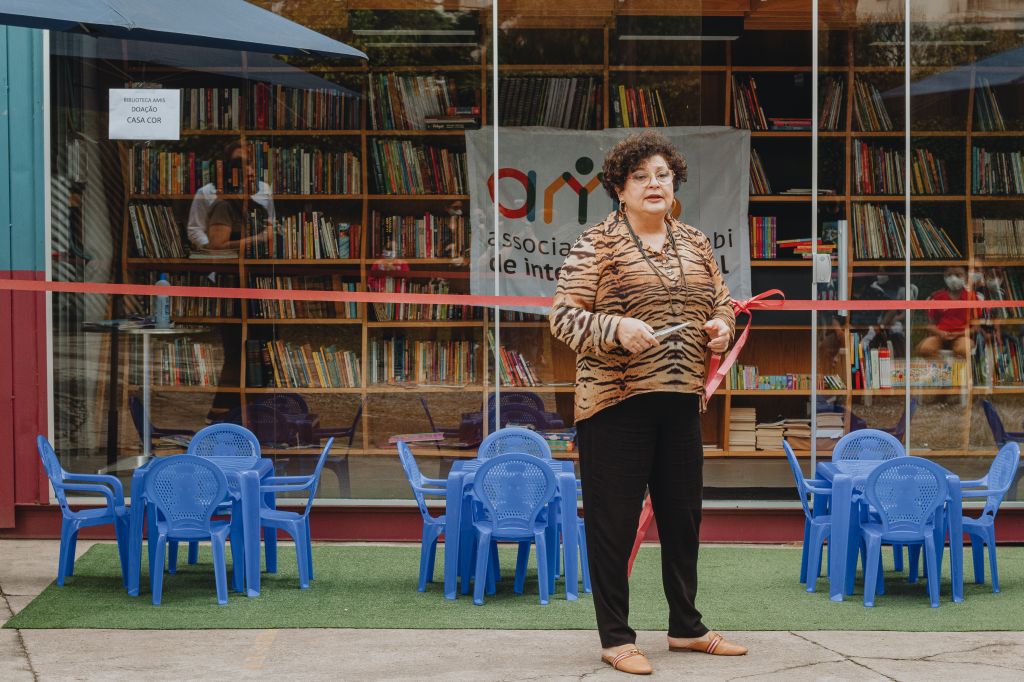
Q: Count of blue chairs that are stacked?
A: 0